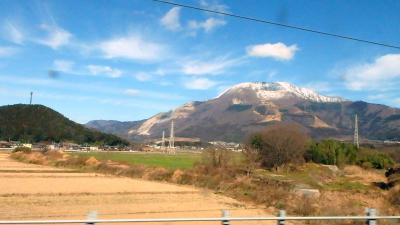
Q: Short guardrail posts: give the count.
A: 4